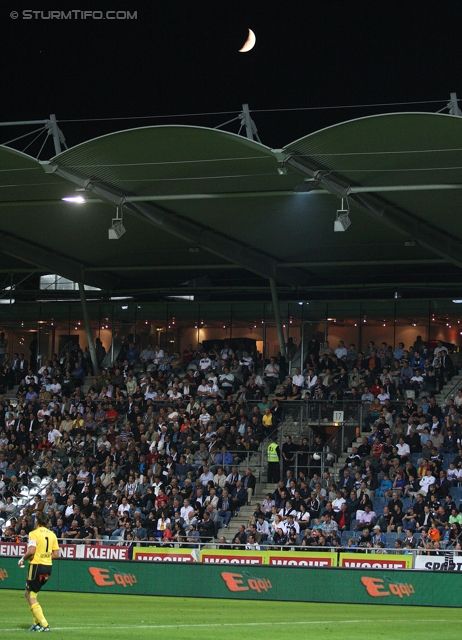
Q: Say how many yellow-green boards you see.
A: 4